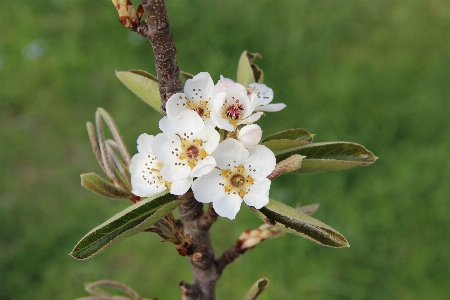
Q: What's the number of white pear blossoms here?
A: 6